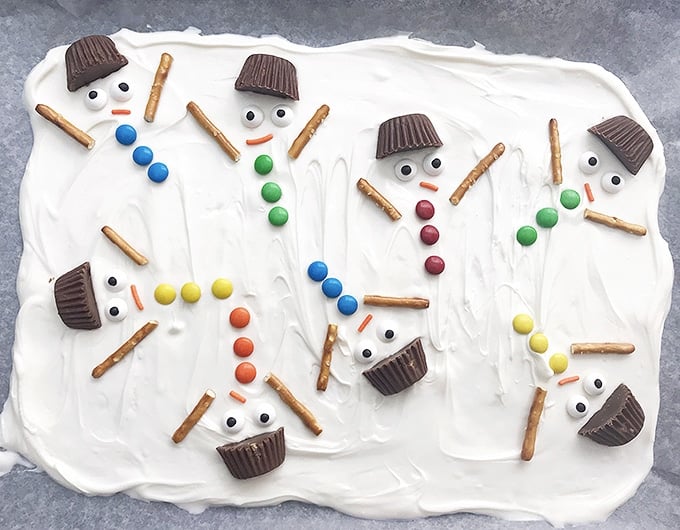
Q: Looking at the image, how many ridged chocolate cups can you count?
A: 8